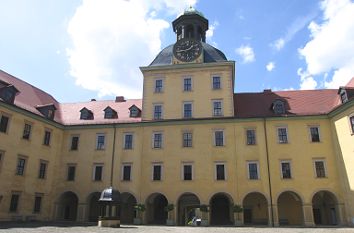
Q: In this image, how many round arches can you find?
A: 9